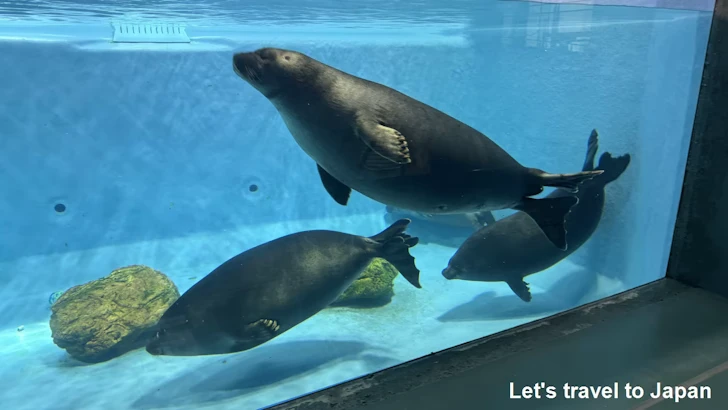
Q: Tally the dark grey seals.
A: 3